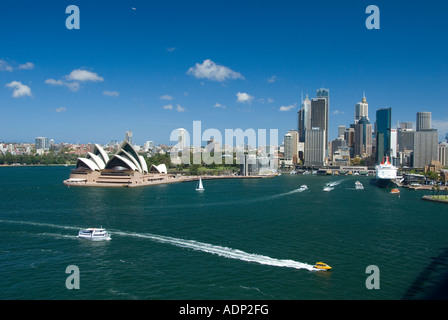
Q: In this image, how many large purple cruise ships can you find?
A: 0